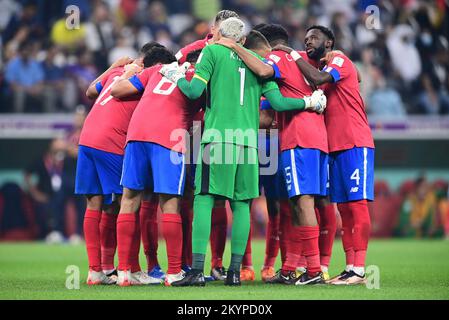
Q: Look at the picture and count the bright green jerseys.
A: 1